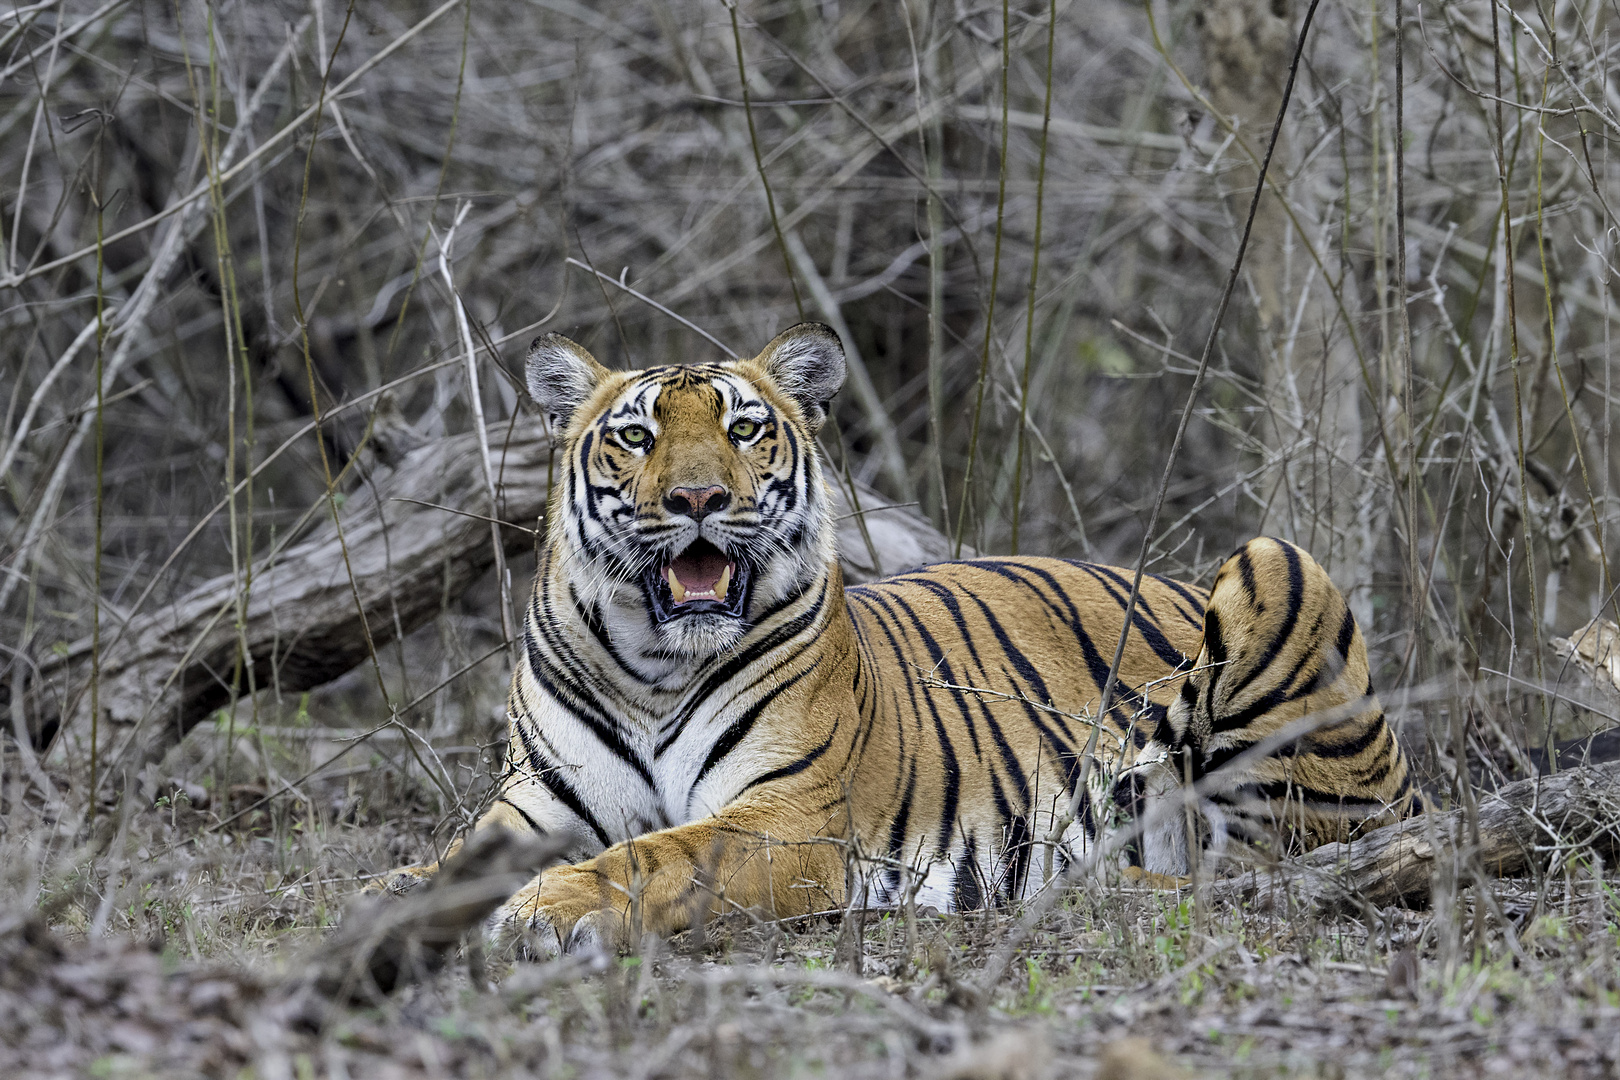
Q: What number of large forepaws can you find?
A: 2